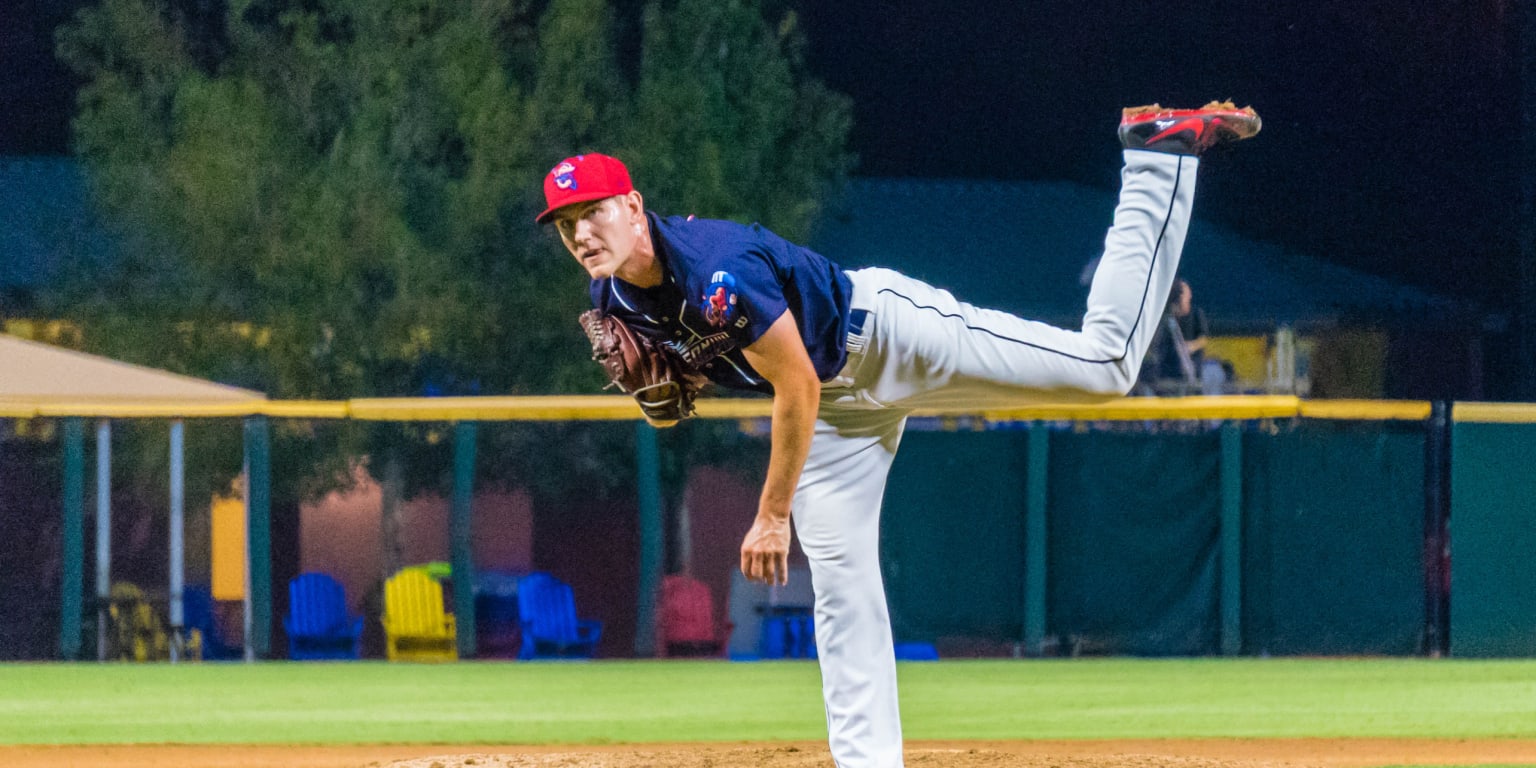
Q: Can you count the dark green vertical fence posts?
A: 6